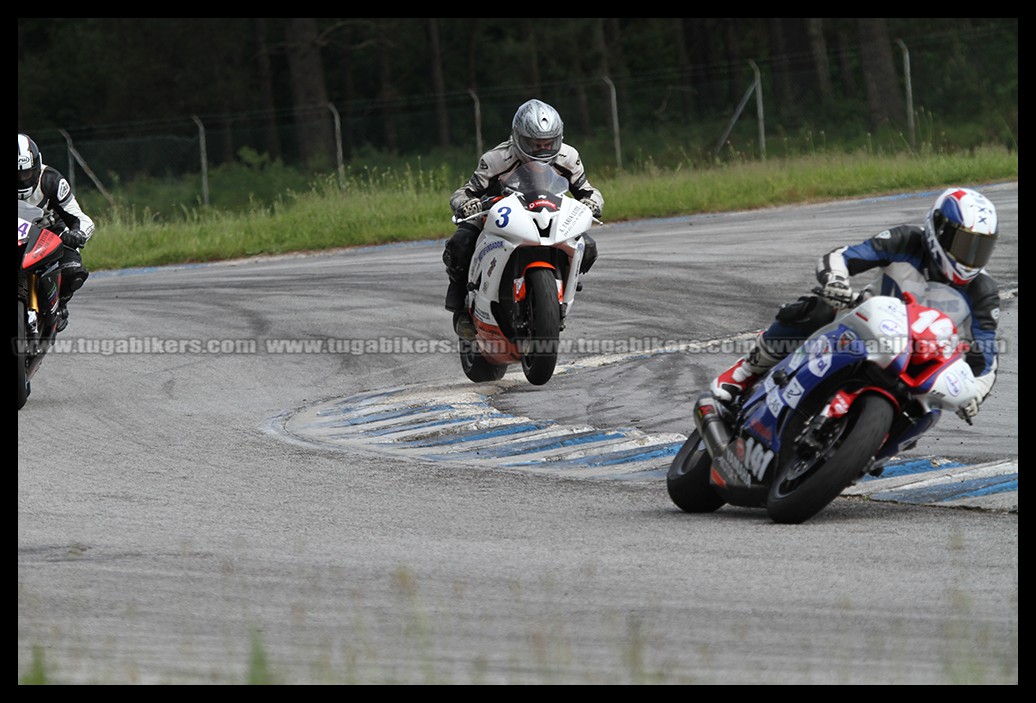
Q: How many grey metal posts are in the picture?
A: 7